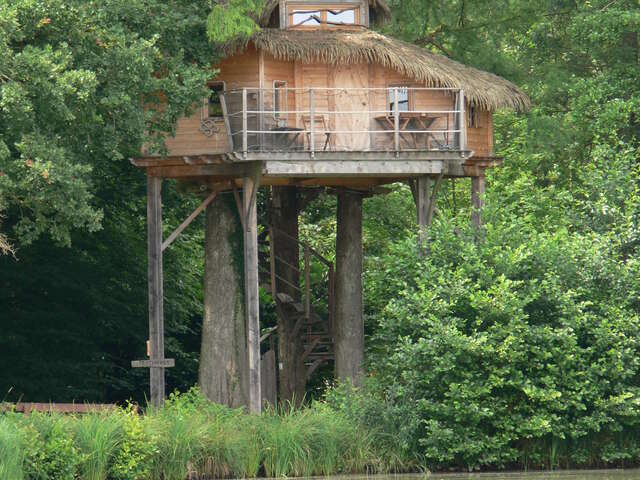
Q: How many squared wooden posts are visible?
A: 4